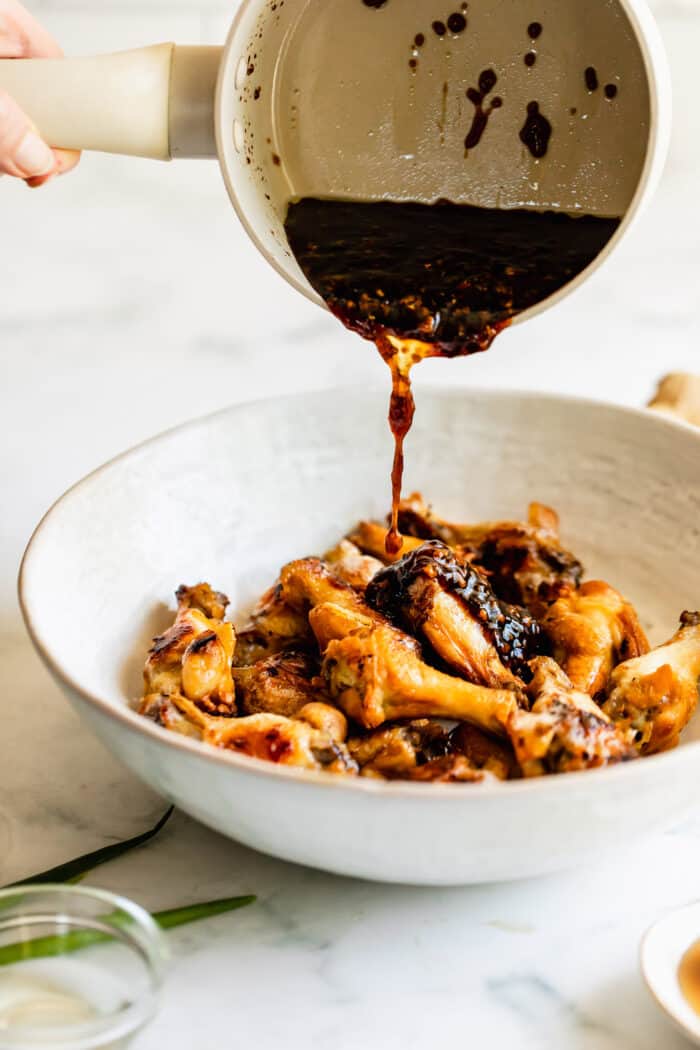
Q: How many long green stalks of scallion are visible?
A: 2